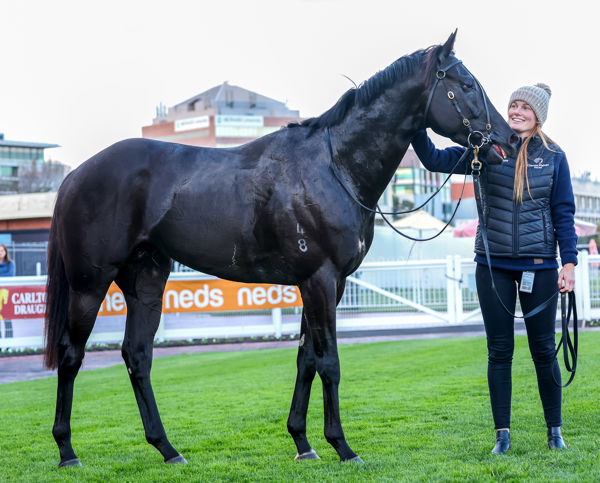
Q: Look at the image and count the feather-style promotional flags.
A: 0